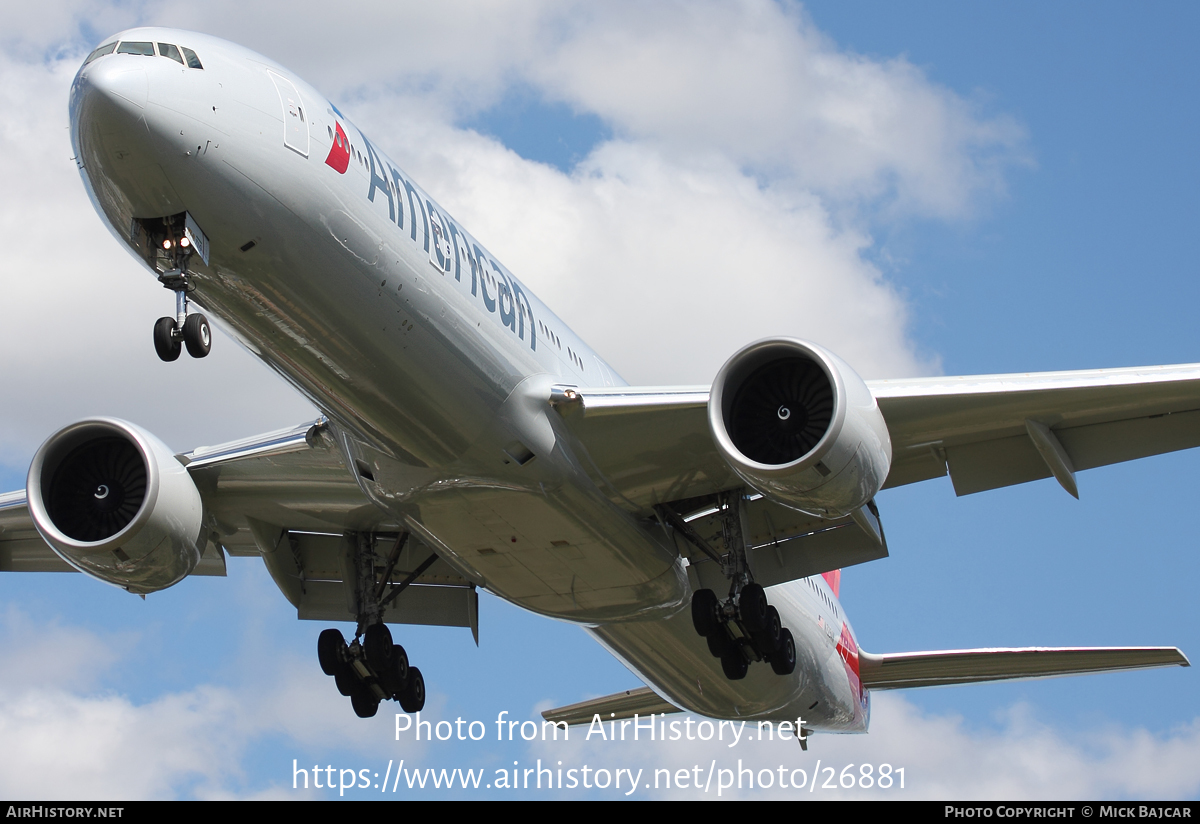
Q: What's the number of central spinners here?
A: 2